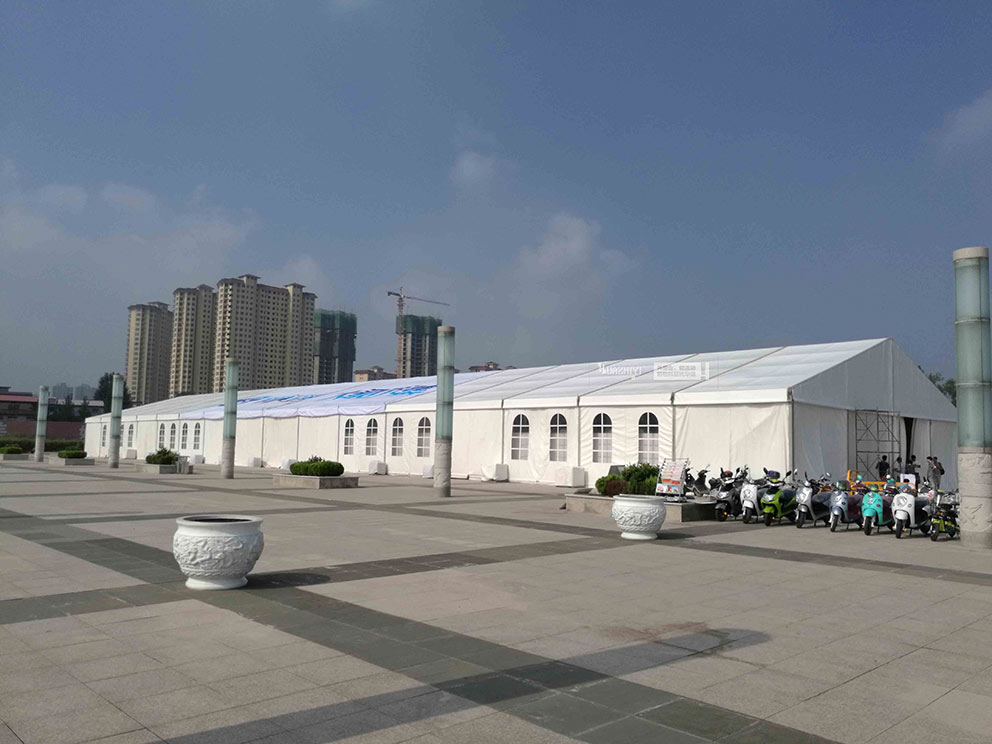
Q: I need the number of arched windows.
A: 15